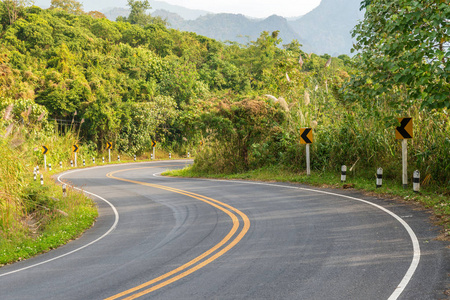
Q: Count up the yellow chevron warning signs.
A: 6